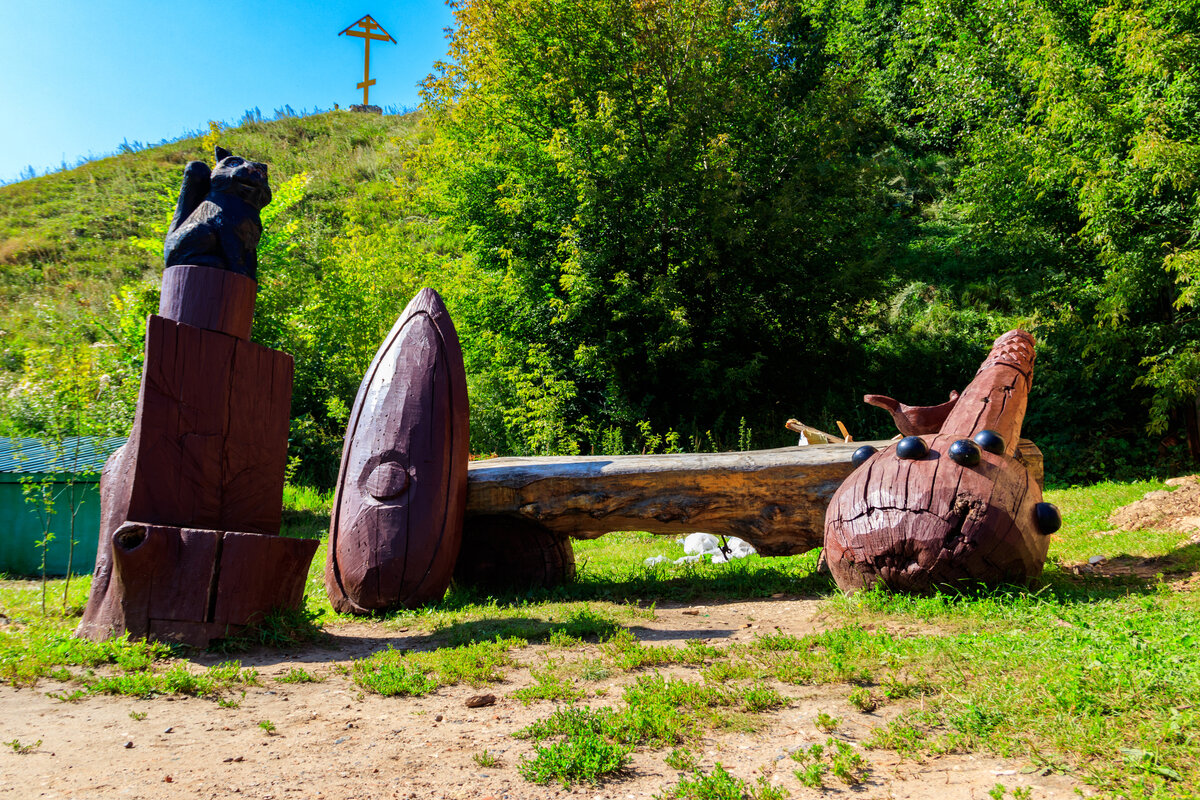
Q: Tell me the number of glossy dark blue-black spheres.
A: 5